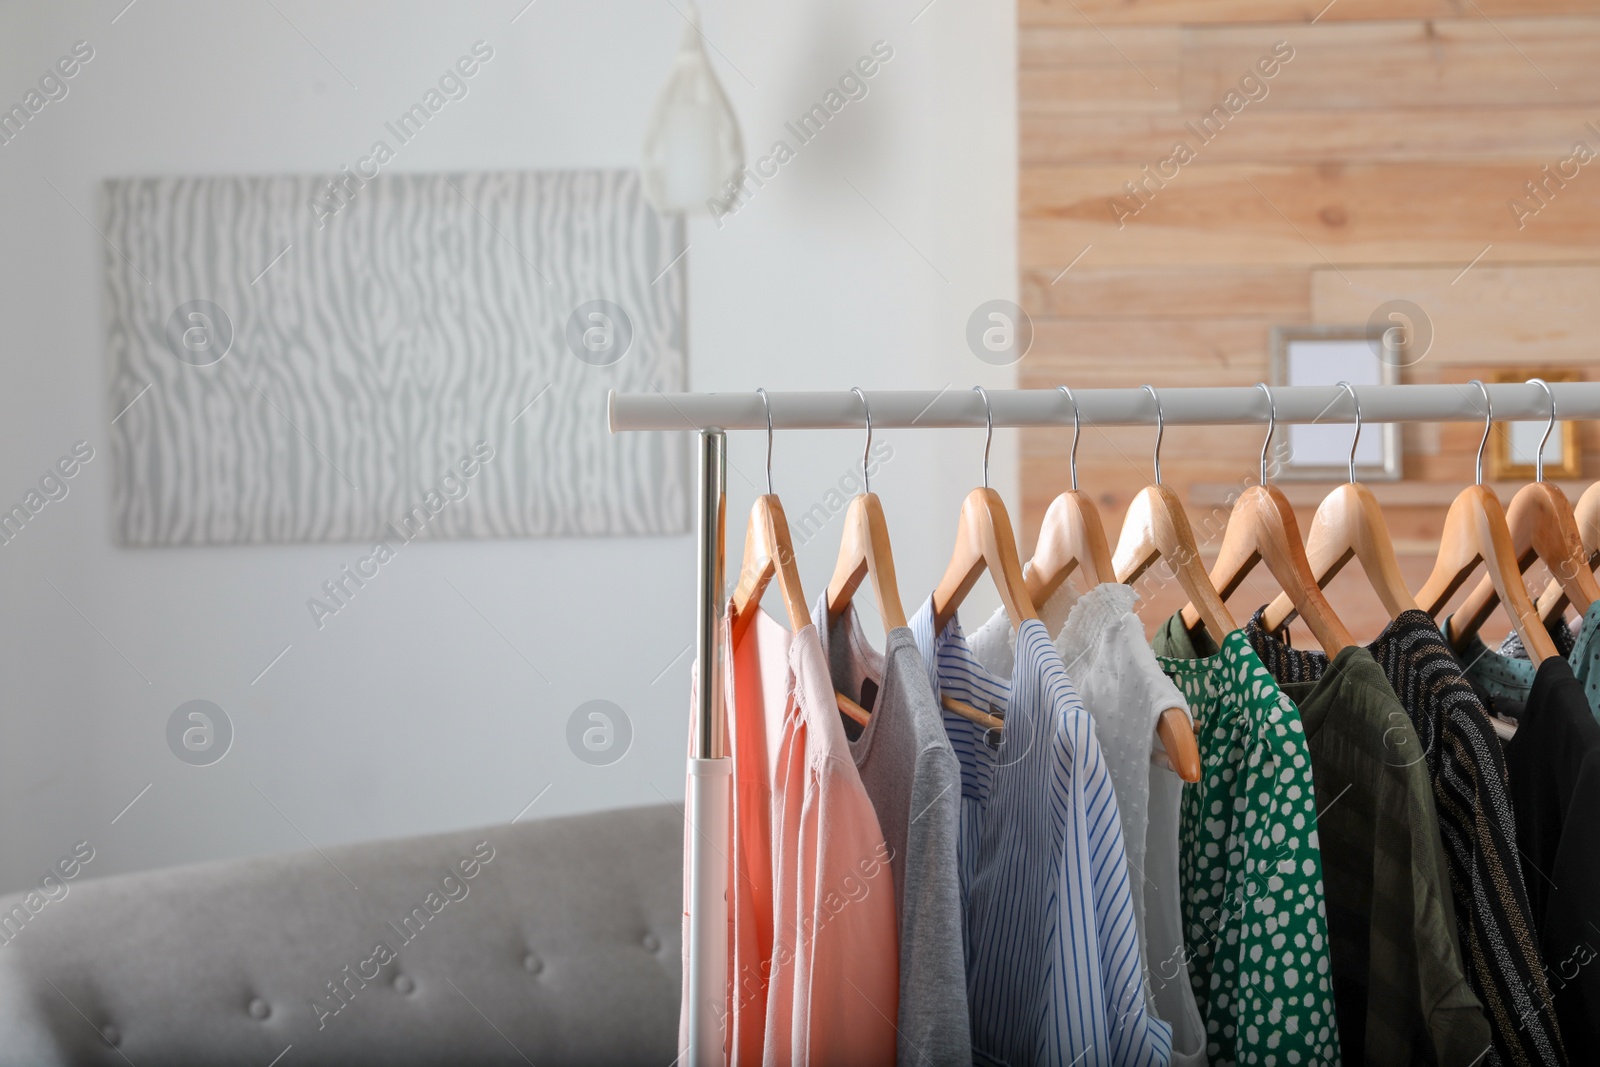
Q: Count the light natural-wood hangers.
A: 10